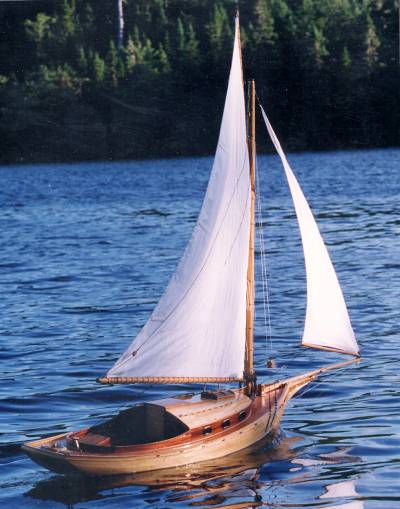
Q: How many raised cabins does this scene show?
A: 1